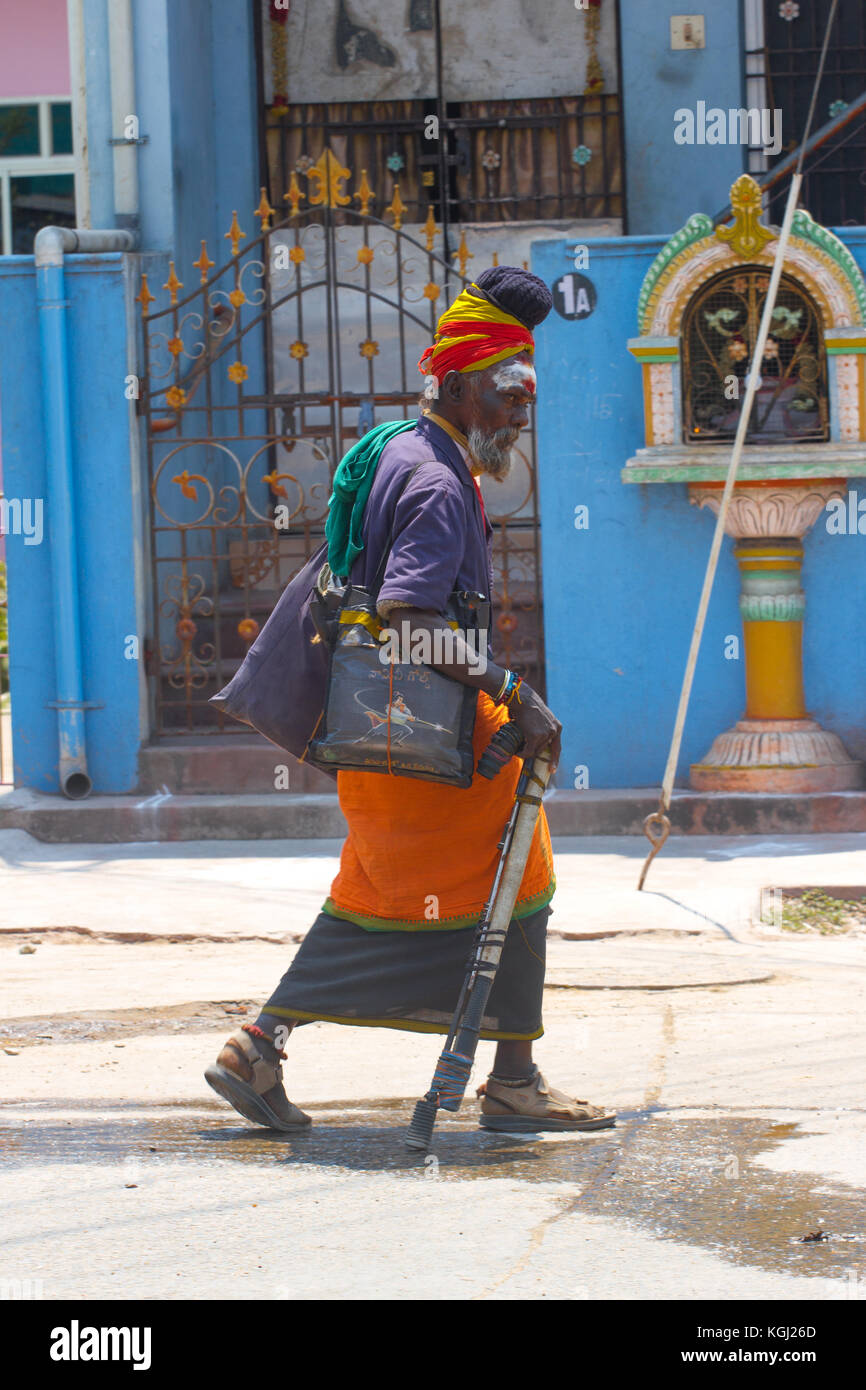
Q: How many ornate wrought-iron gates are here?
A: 1